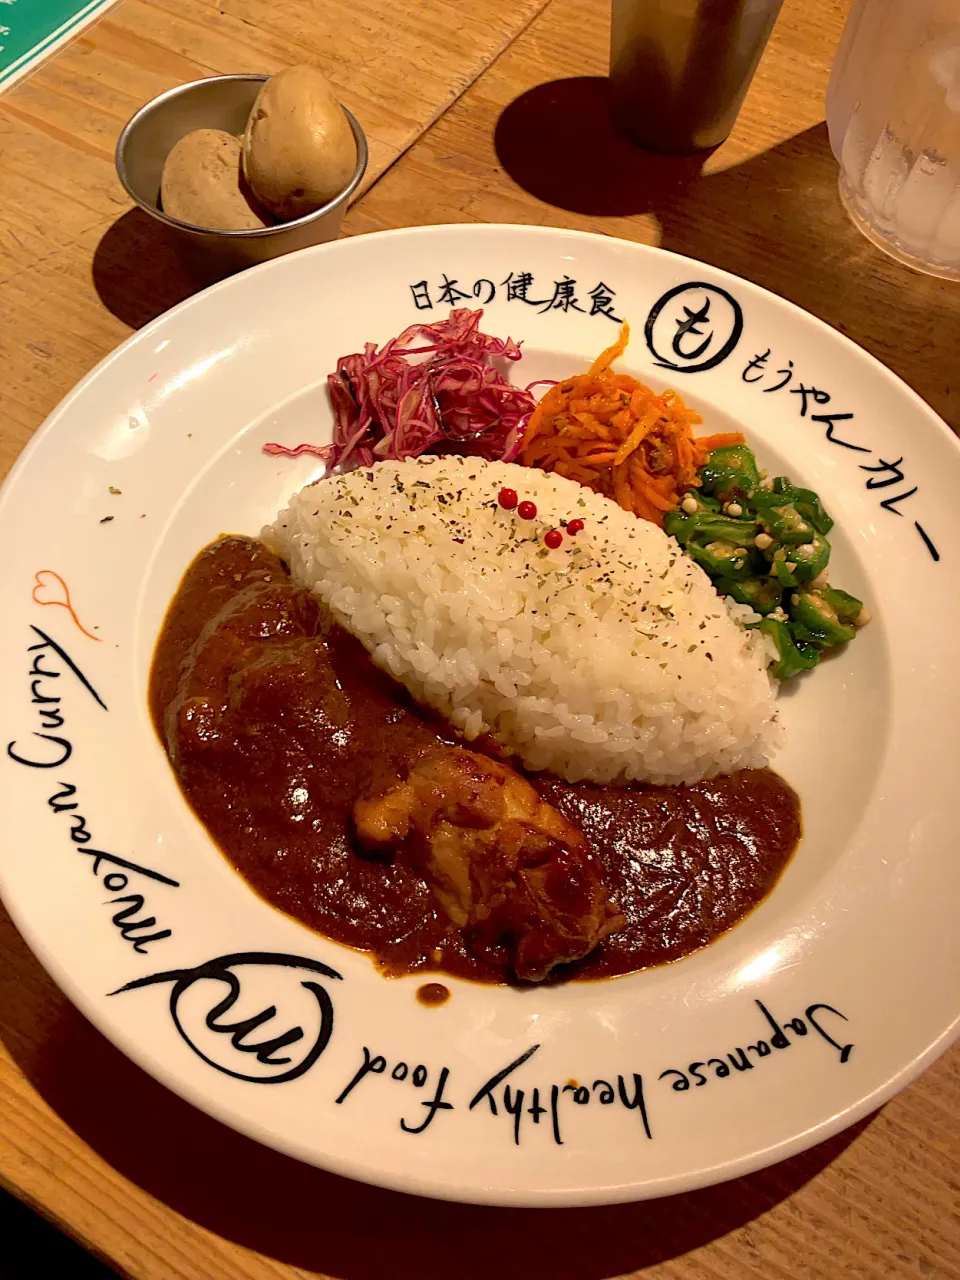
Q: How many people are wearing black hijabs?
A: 0